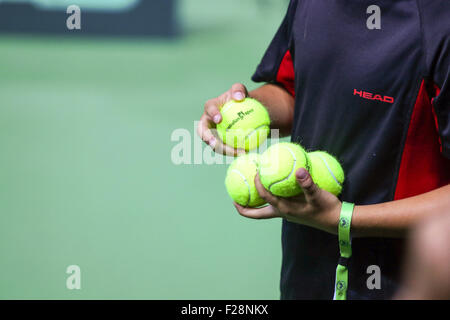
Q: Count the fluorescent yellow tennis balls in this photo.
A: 4